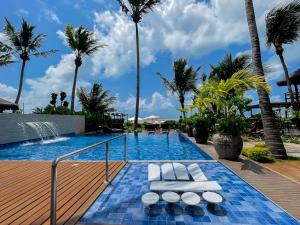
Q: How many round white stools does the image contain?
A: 4